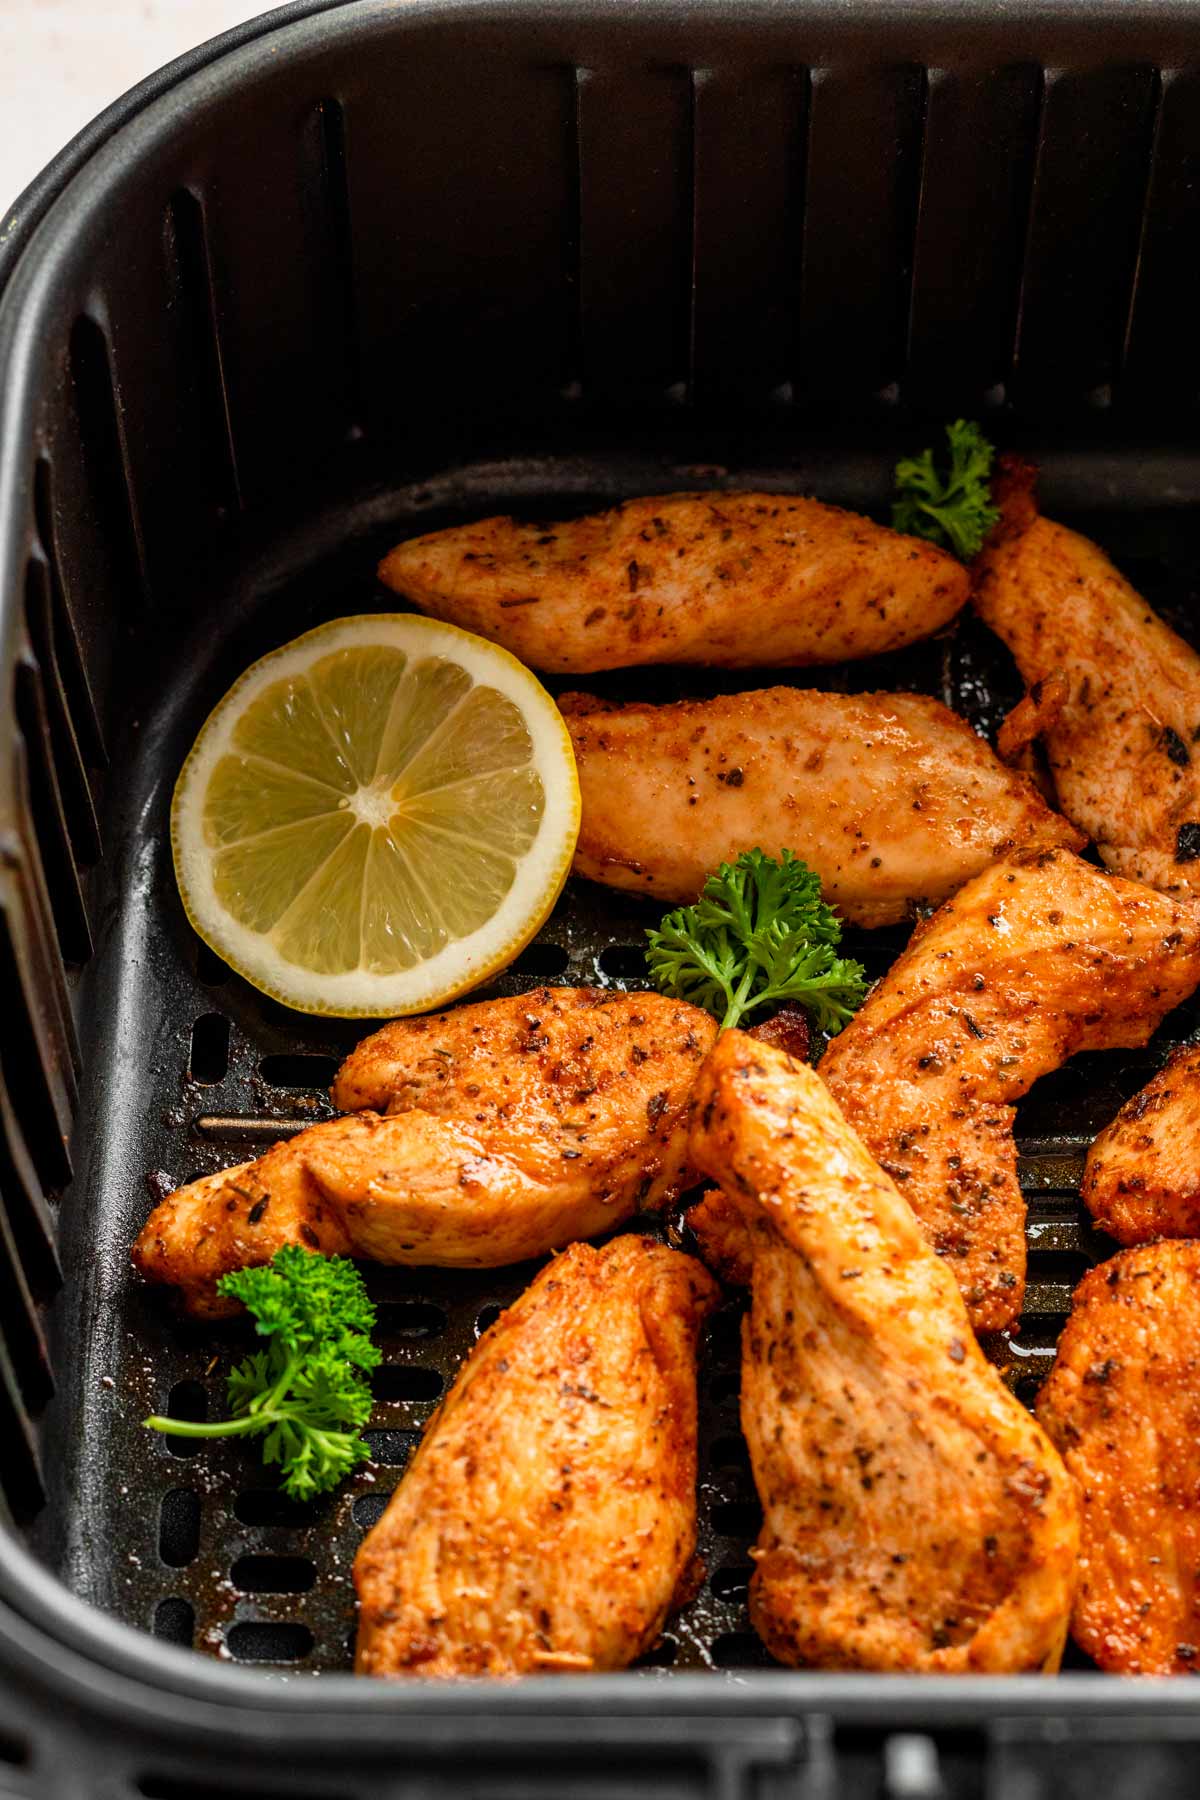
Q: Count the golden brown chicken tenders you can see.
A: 9